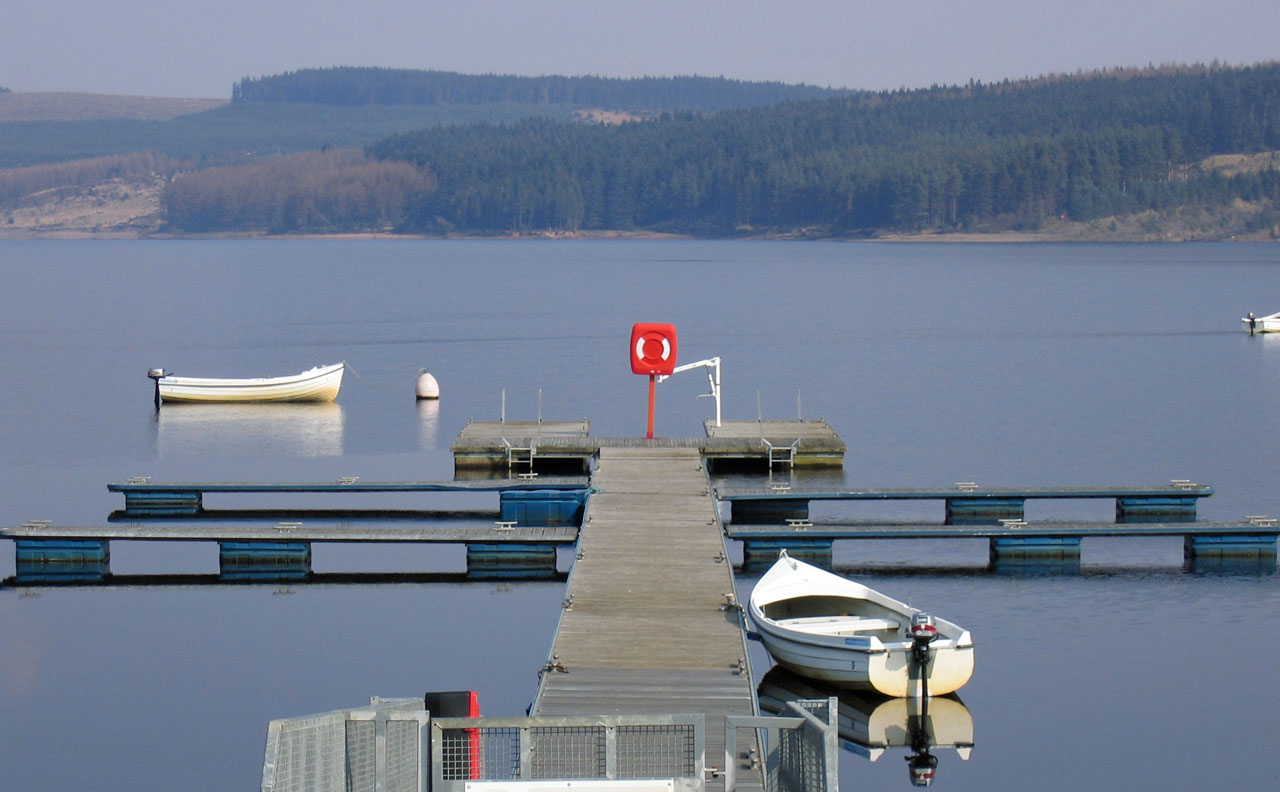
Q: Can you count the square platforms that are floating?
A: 2